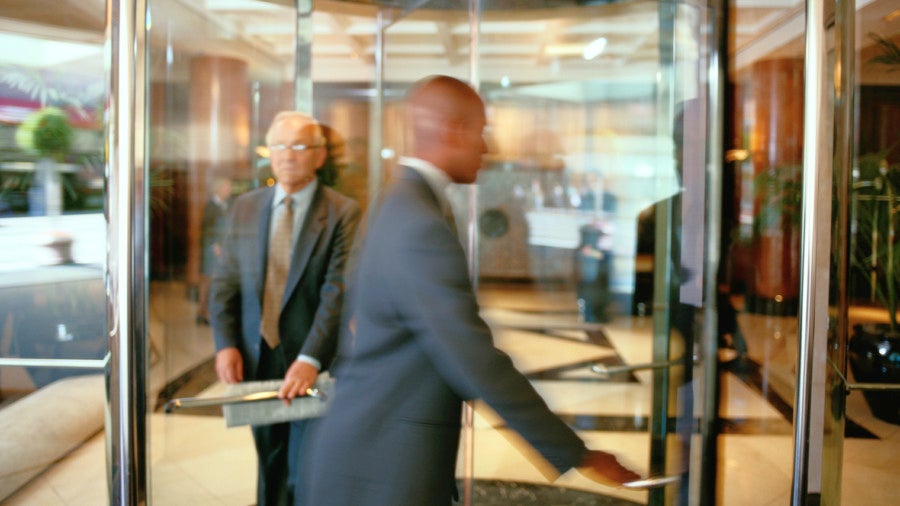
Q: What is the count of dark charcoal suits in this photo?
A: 2